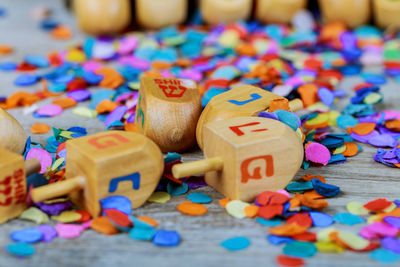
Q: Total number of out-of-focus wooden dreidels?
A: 6